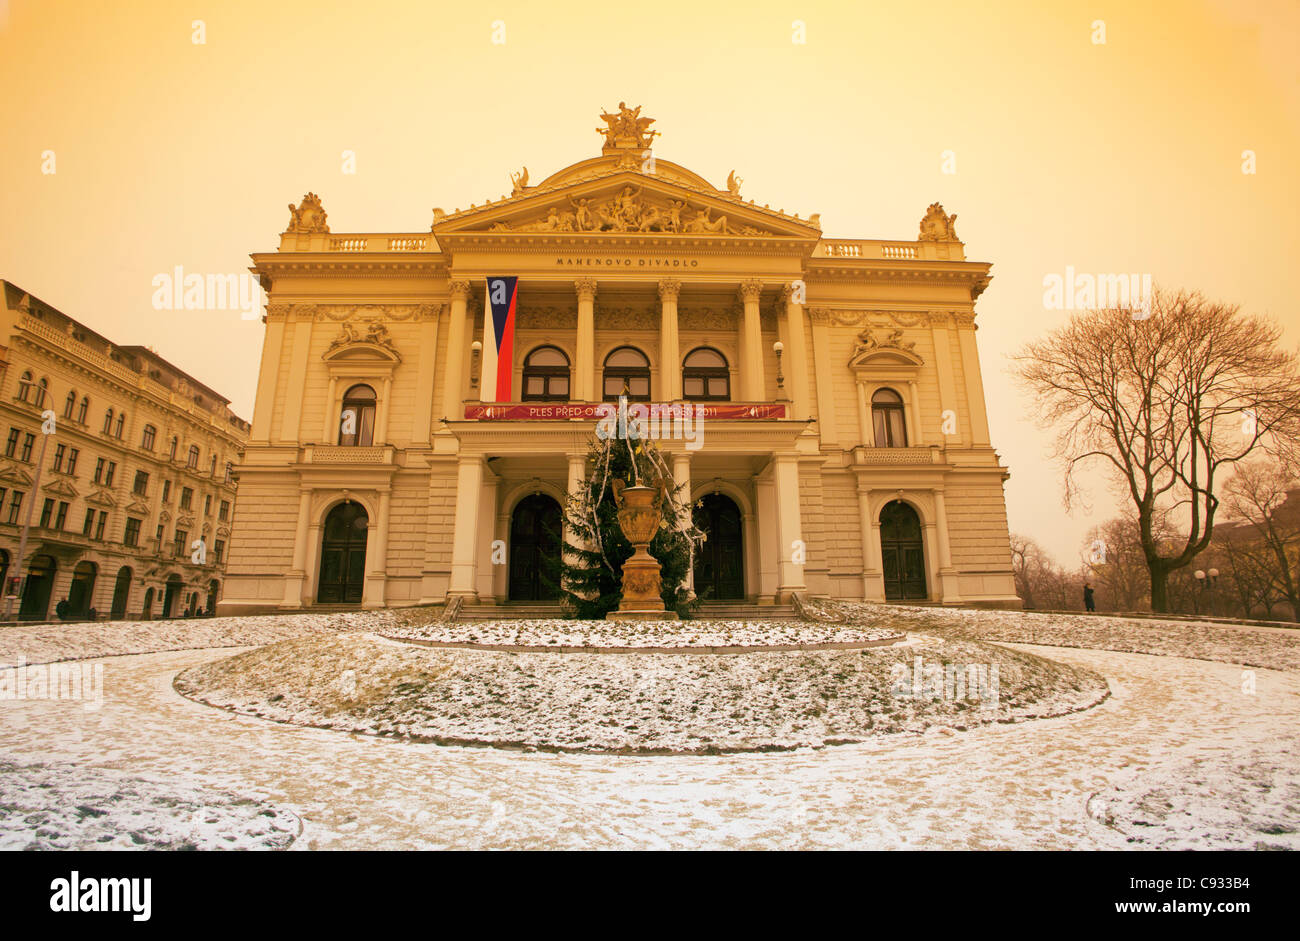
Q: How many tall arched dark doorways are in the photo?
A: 4